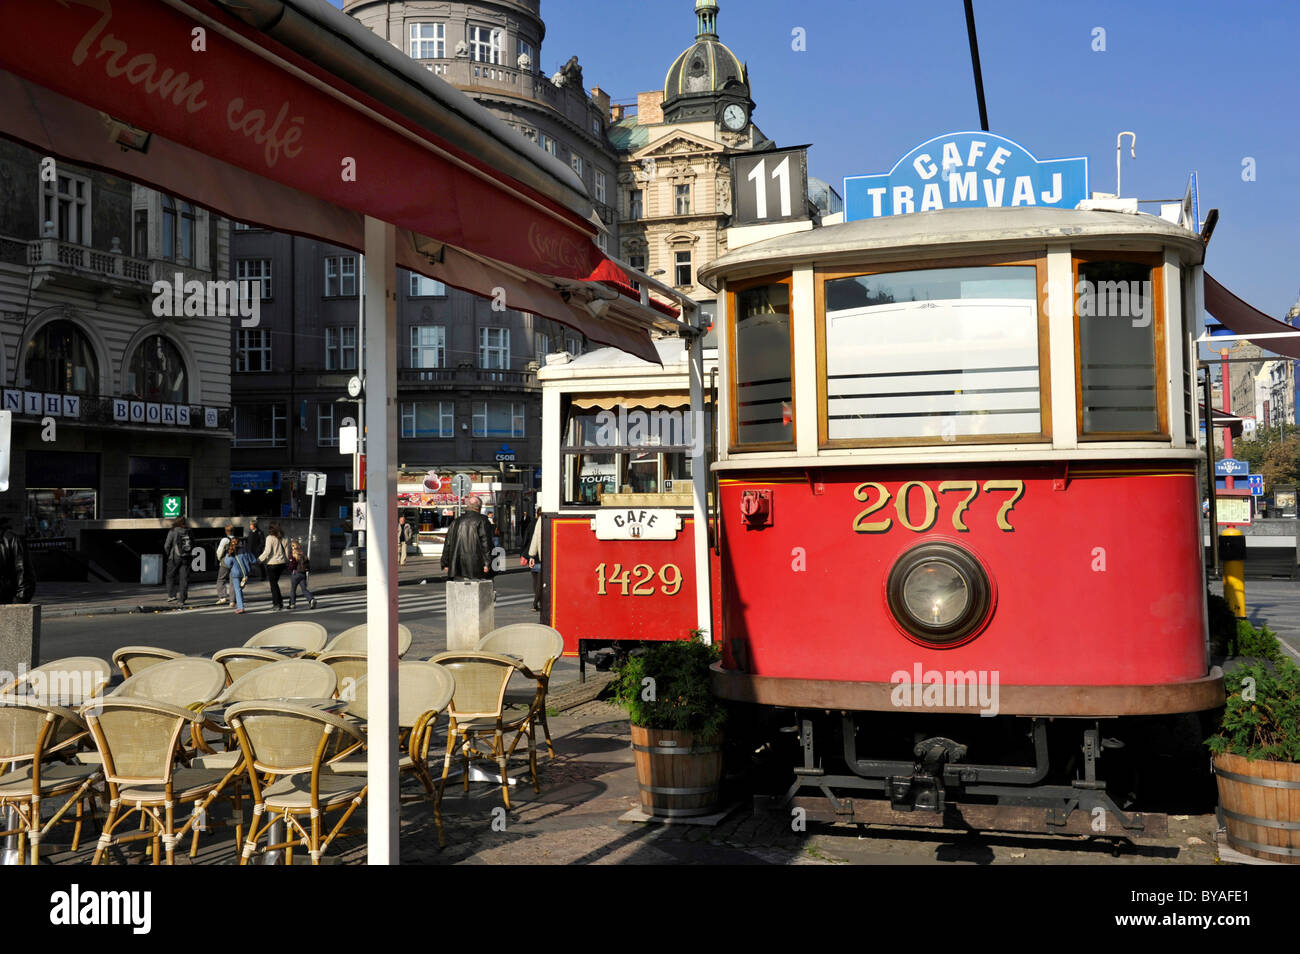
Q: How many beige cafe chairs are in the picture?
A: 14